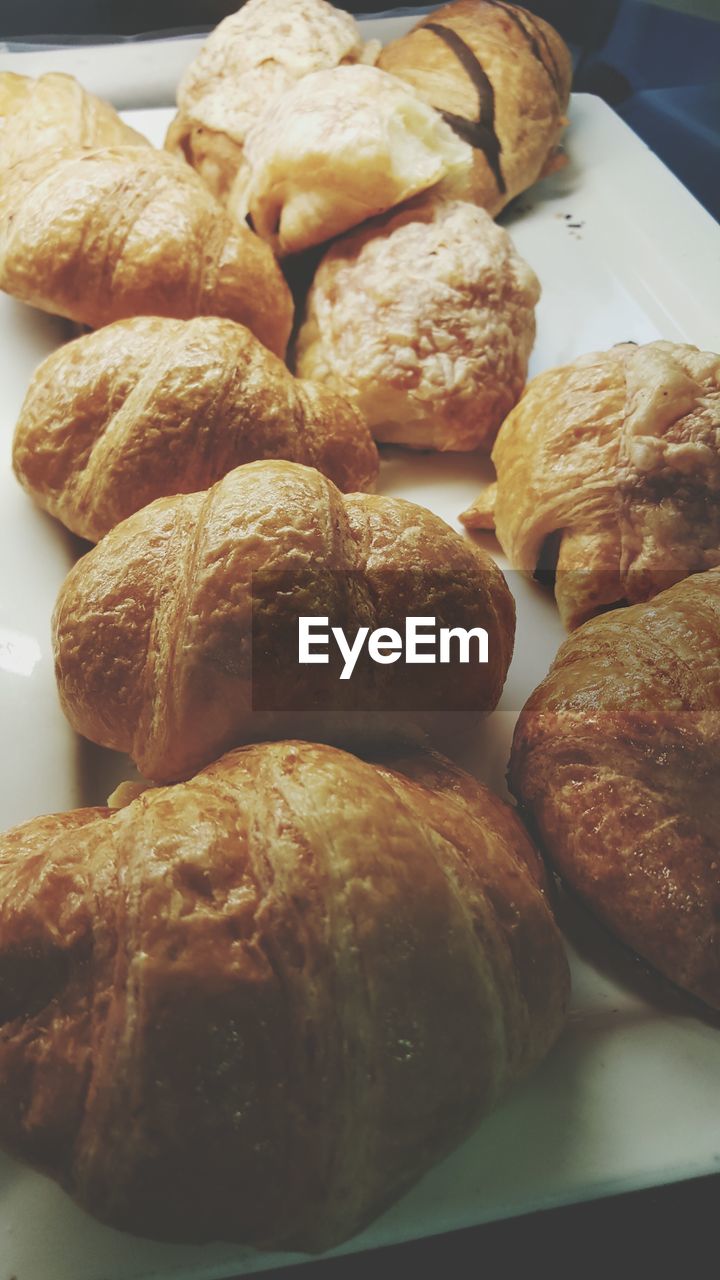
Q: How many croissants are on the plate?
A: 11